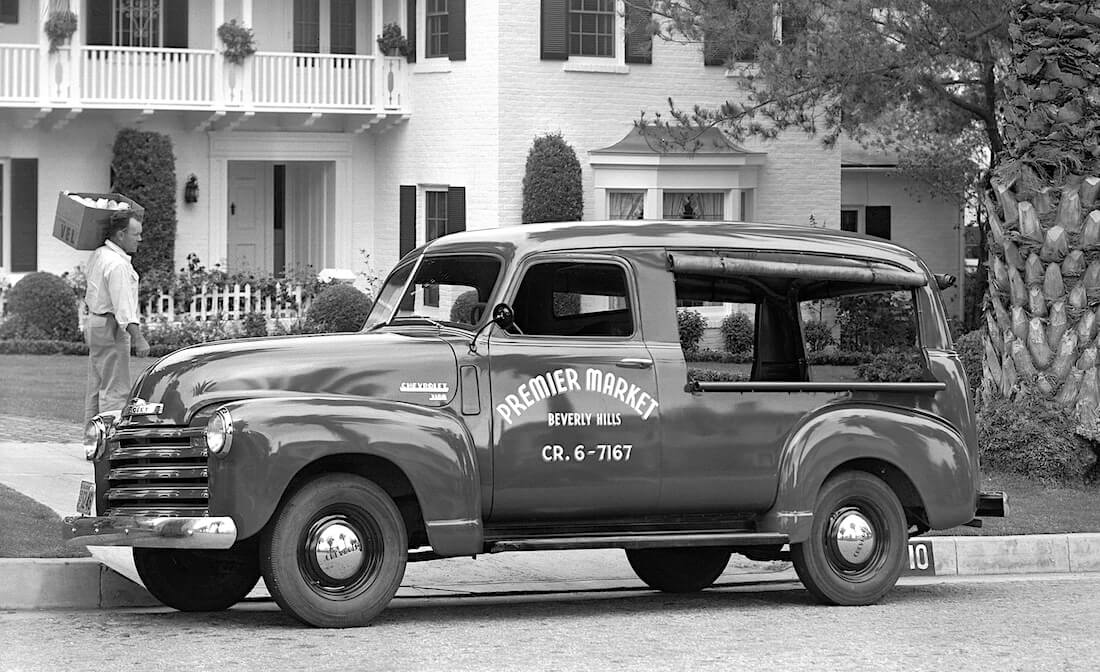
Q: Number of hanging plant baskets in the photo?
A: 3